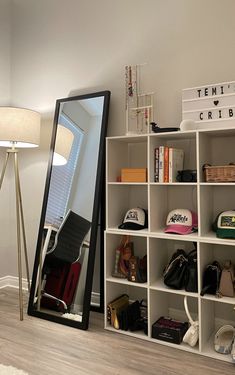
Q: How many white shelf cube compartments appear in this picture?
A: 12